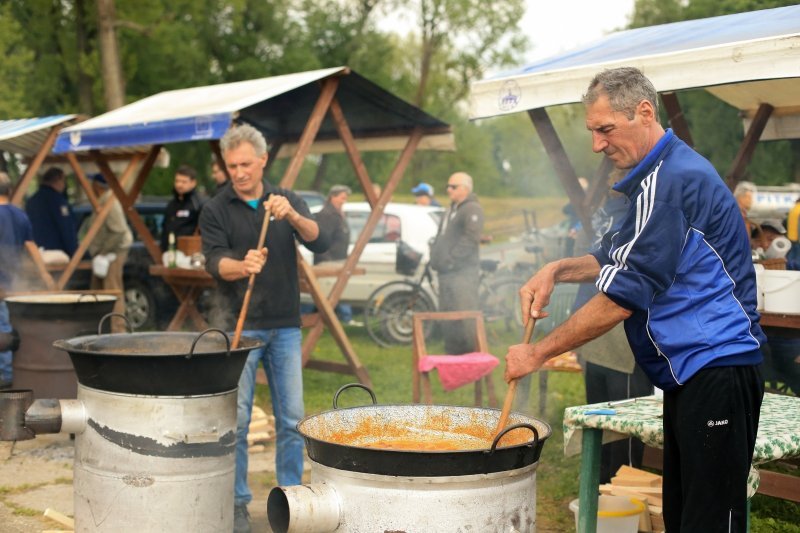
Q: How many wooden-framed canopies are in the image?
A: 3